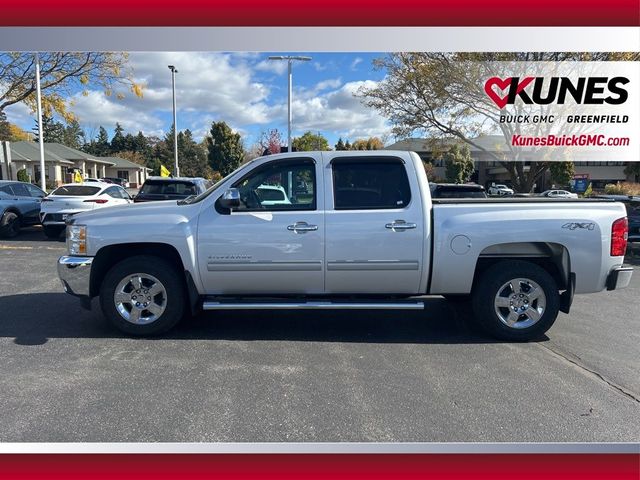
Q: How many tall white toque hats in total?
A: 0